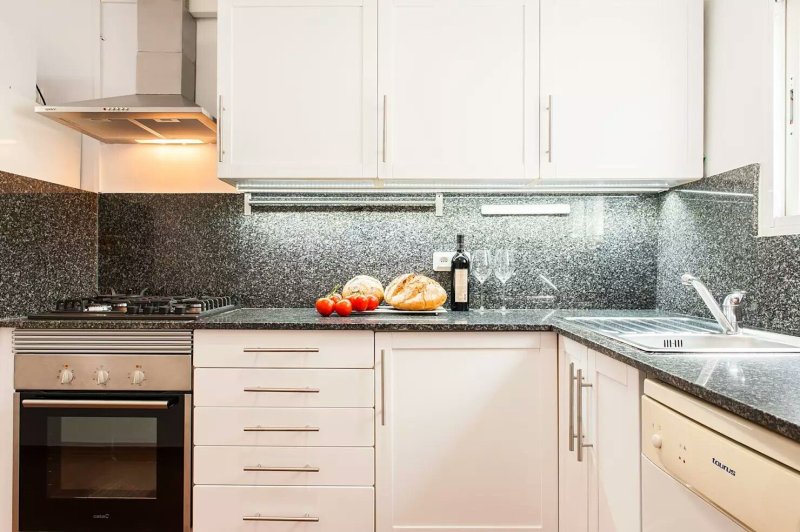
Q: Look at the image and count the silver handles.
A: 12